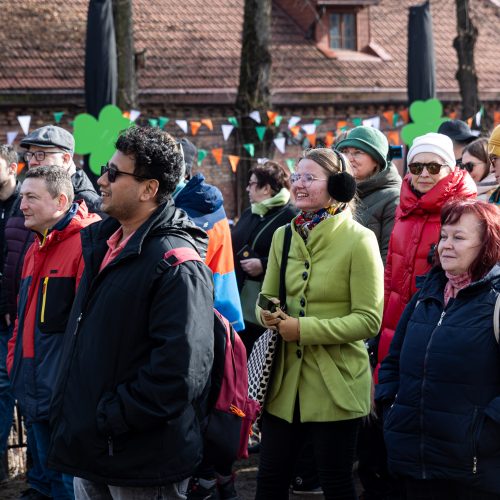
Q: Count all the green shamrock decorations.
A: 2